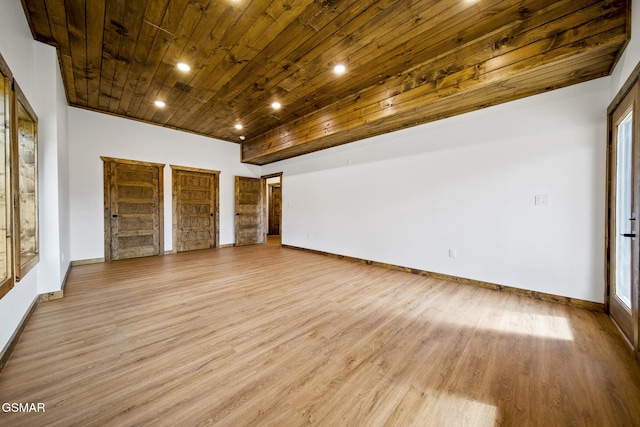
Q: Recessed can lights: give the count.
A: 7